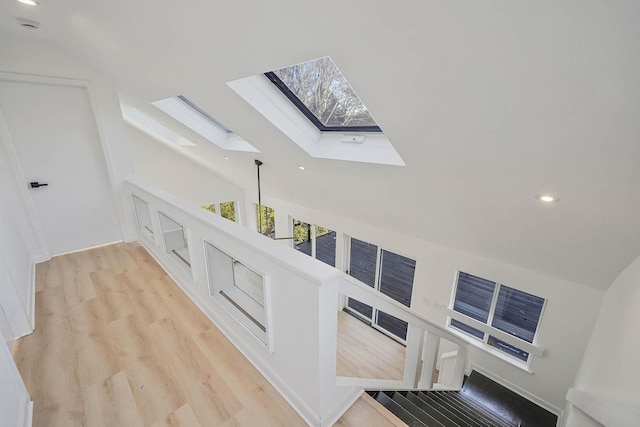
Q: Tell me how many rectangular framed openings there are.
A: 3